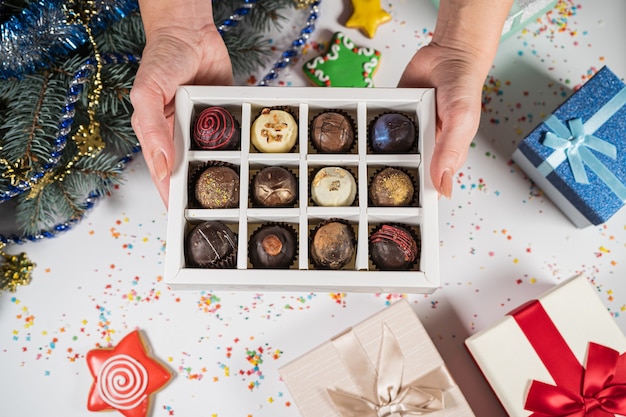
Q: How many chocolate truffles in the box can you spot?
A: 12